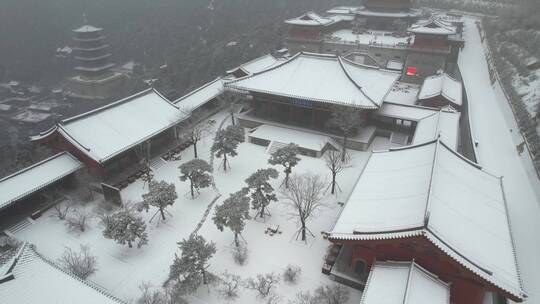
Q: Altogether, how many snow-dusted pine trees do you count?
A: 8